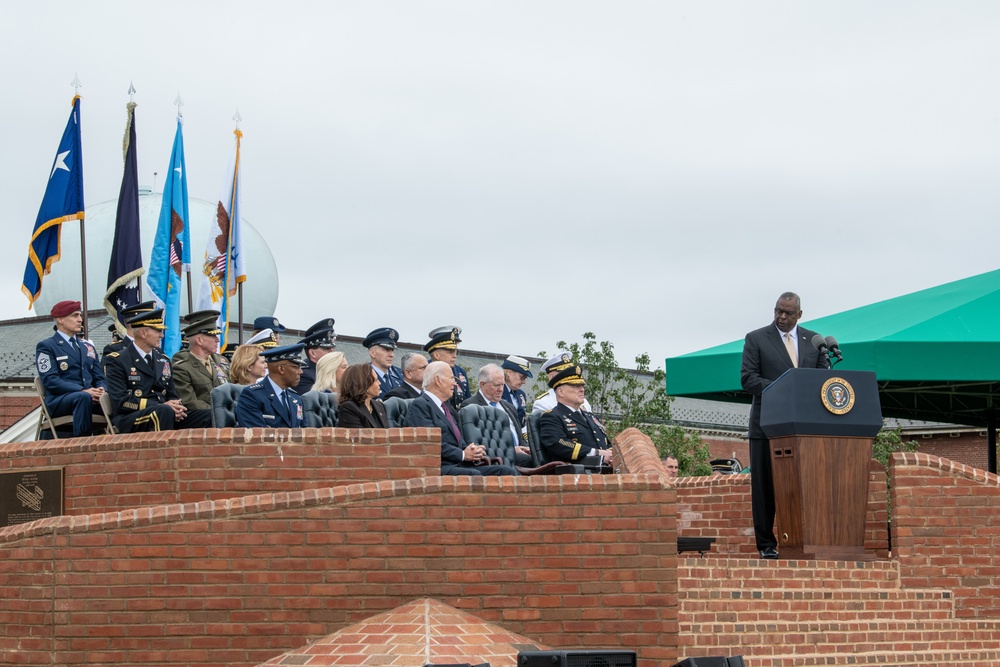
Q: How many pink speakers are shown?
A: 0